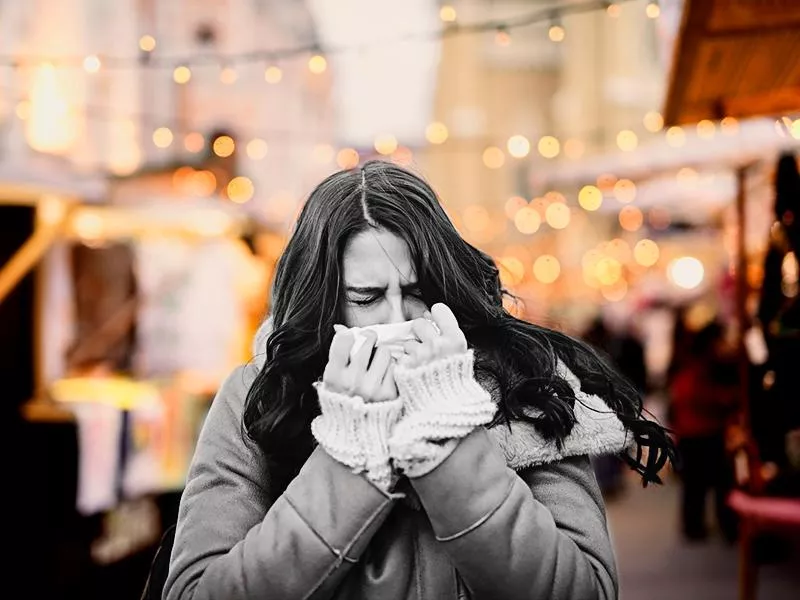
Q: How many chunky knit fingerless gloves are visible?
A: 2